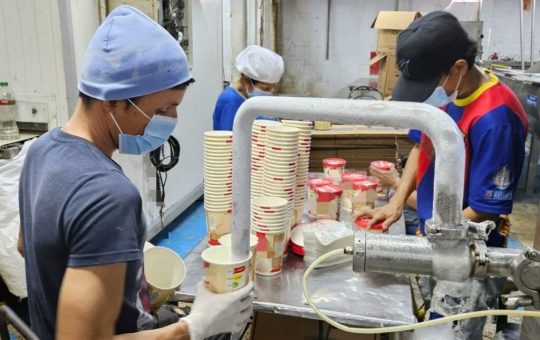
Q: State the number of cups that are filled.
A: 7